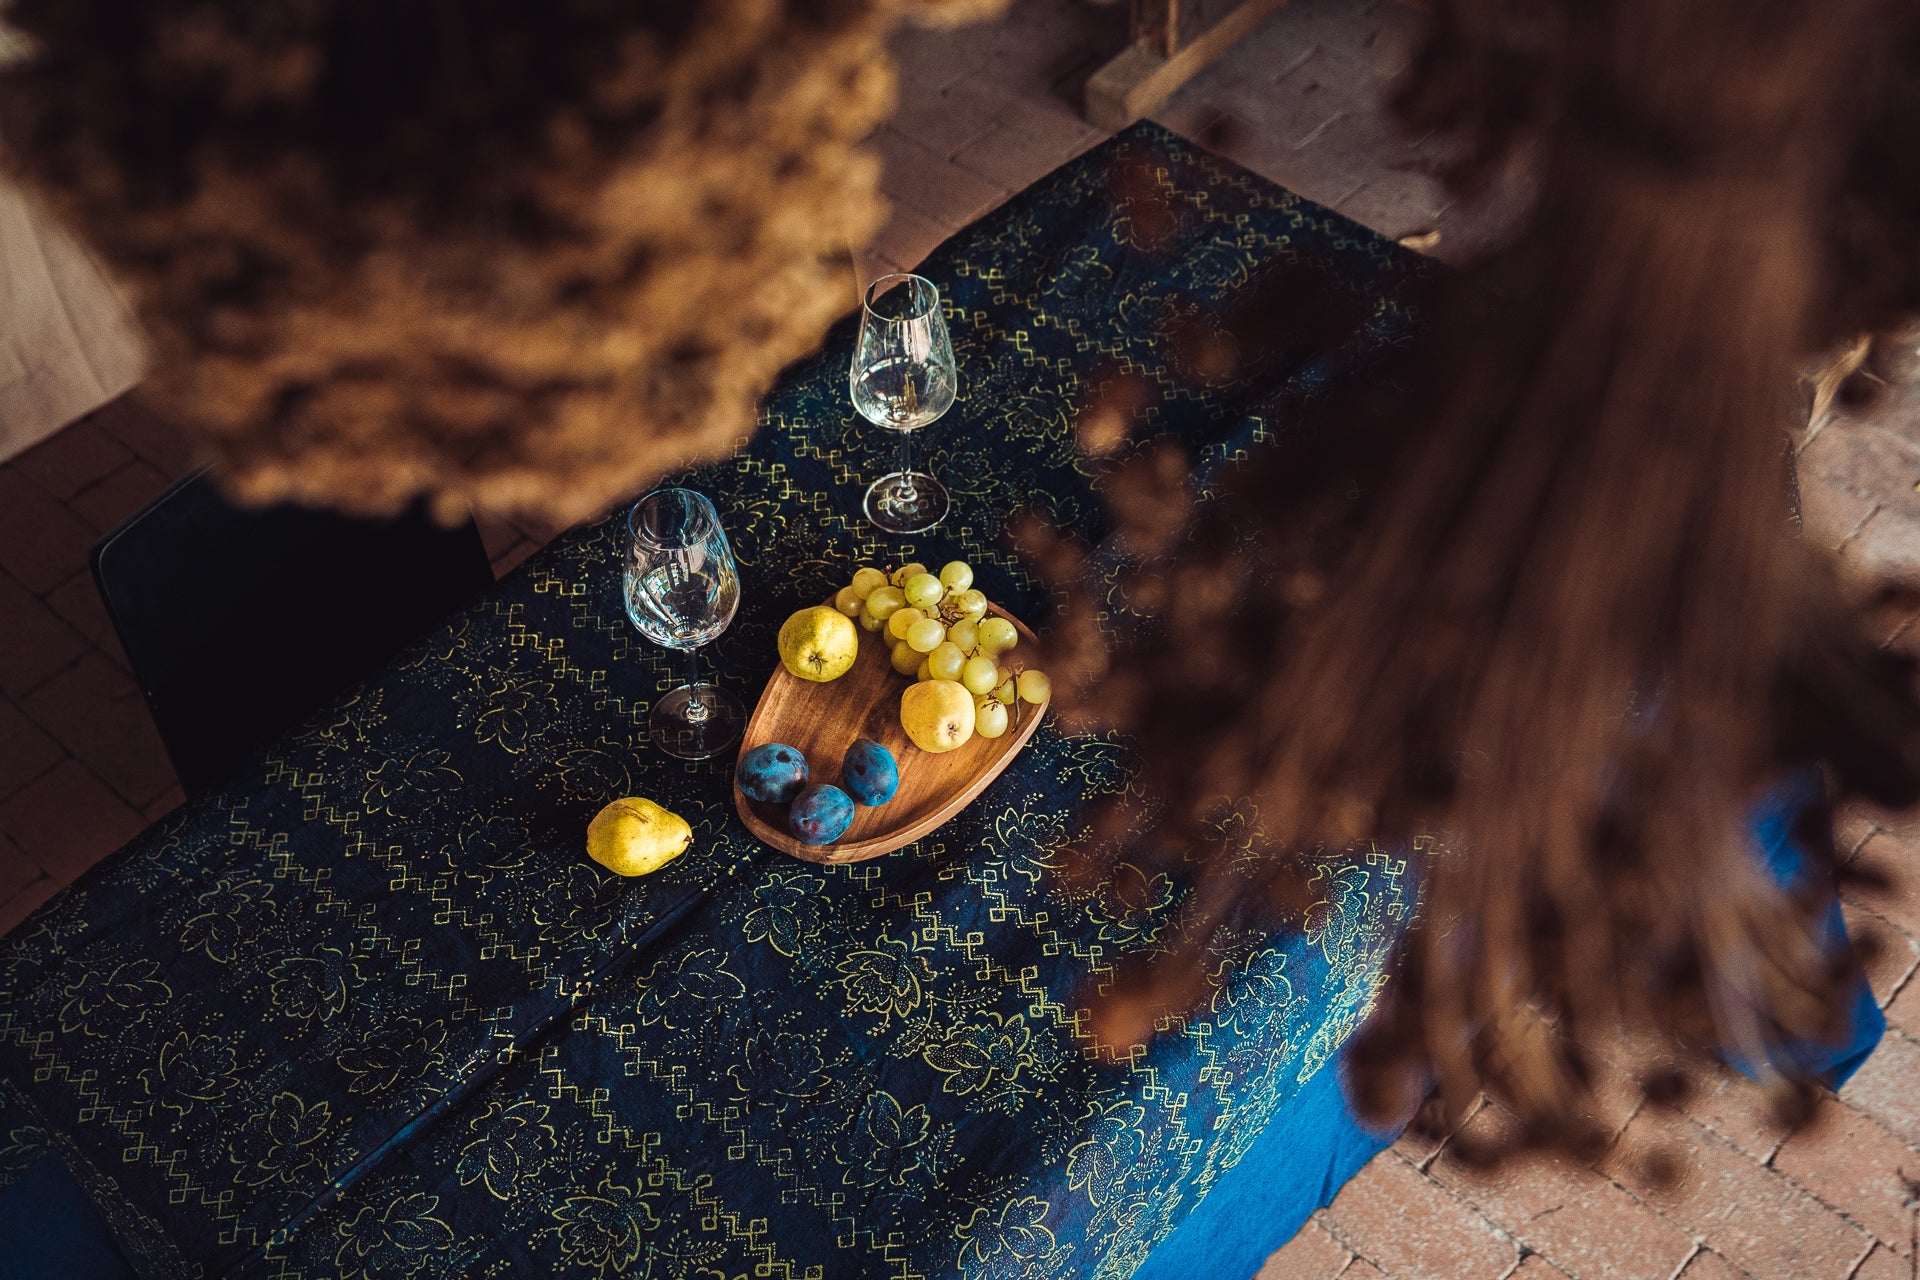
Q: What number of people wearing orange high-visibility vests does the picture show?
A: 0